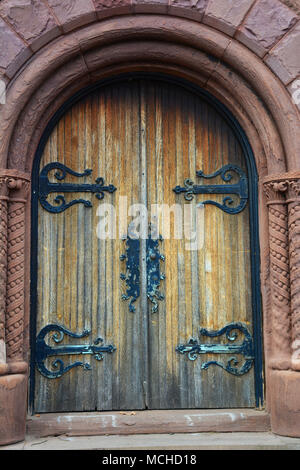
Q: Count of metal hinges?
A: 4